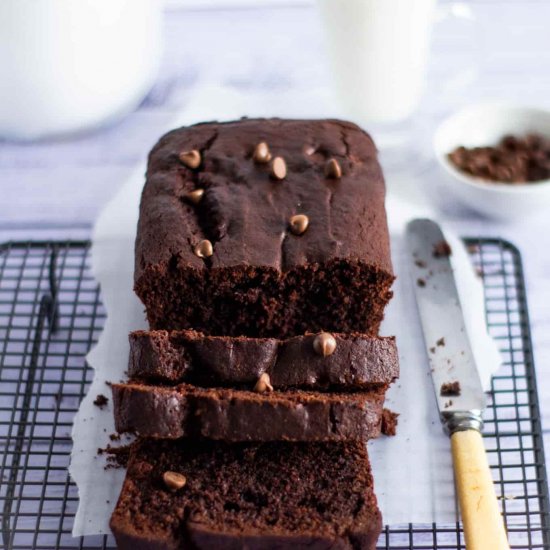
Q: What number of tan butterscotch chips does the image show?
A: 10